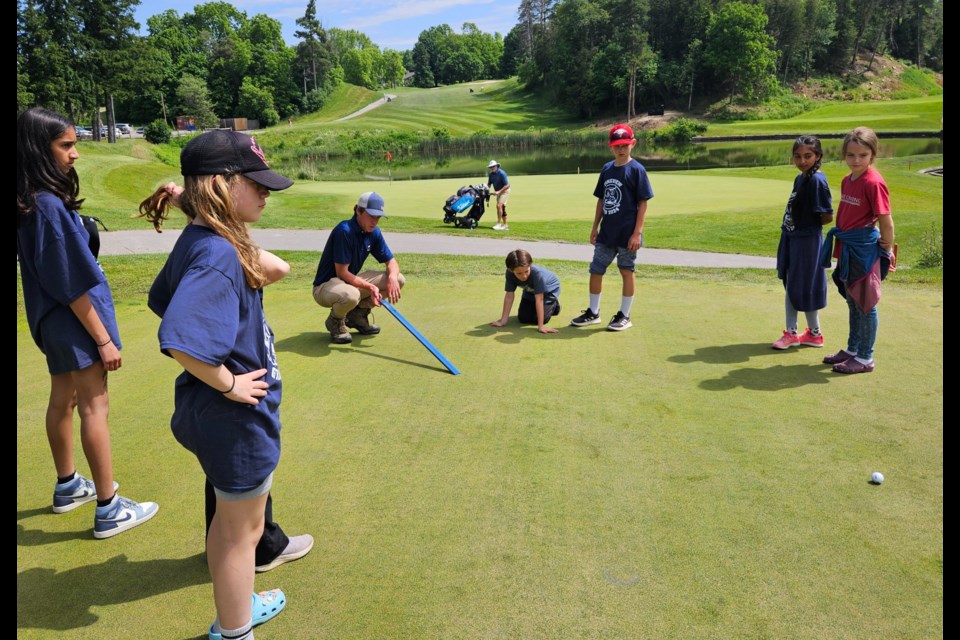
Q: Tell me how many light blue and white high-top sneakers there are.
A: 2